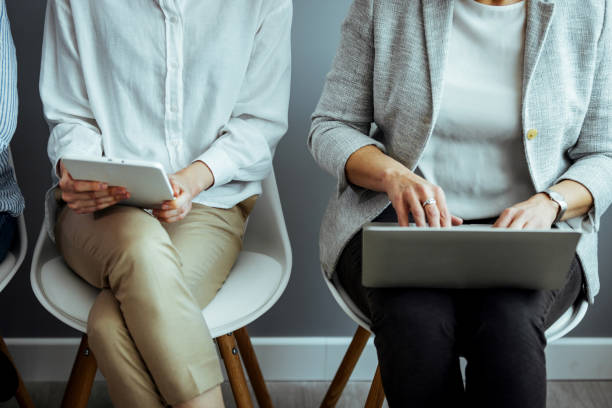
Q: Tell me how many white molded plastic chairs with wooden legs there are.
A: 3